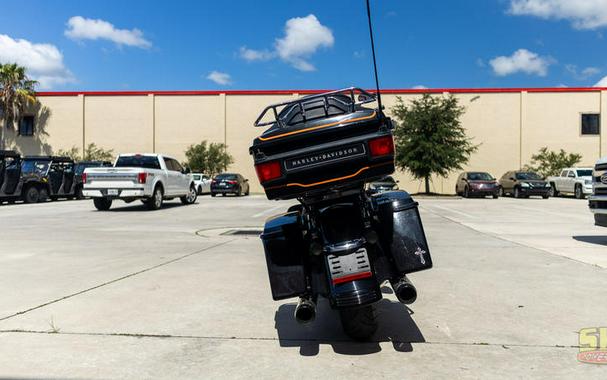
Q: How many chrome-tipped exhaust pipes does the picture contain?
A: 2